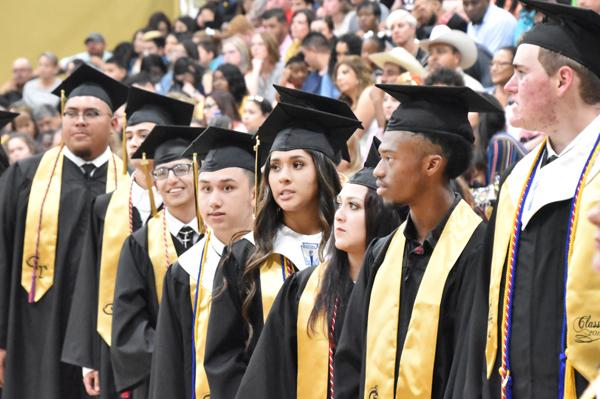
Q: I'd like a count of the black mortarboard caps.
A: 10